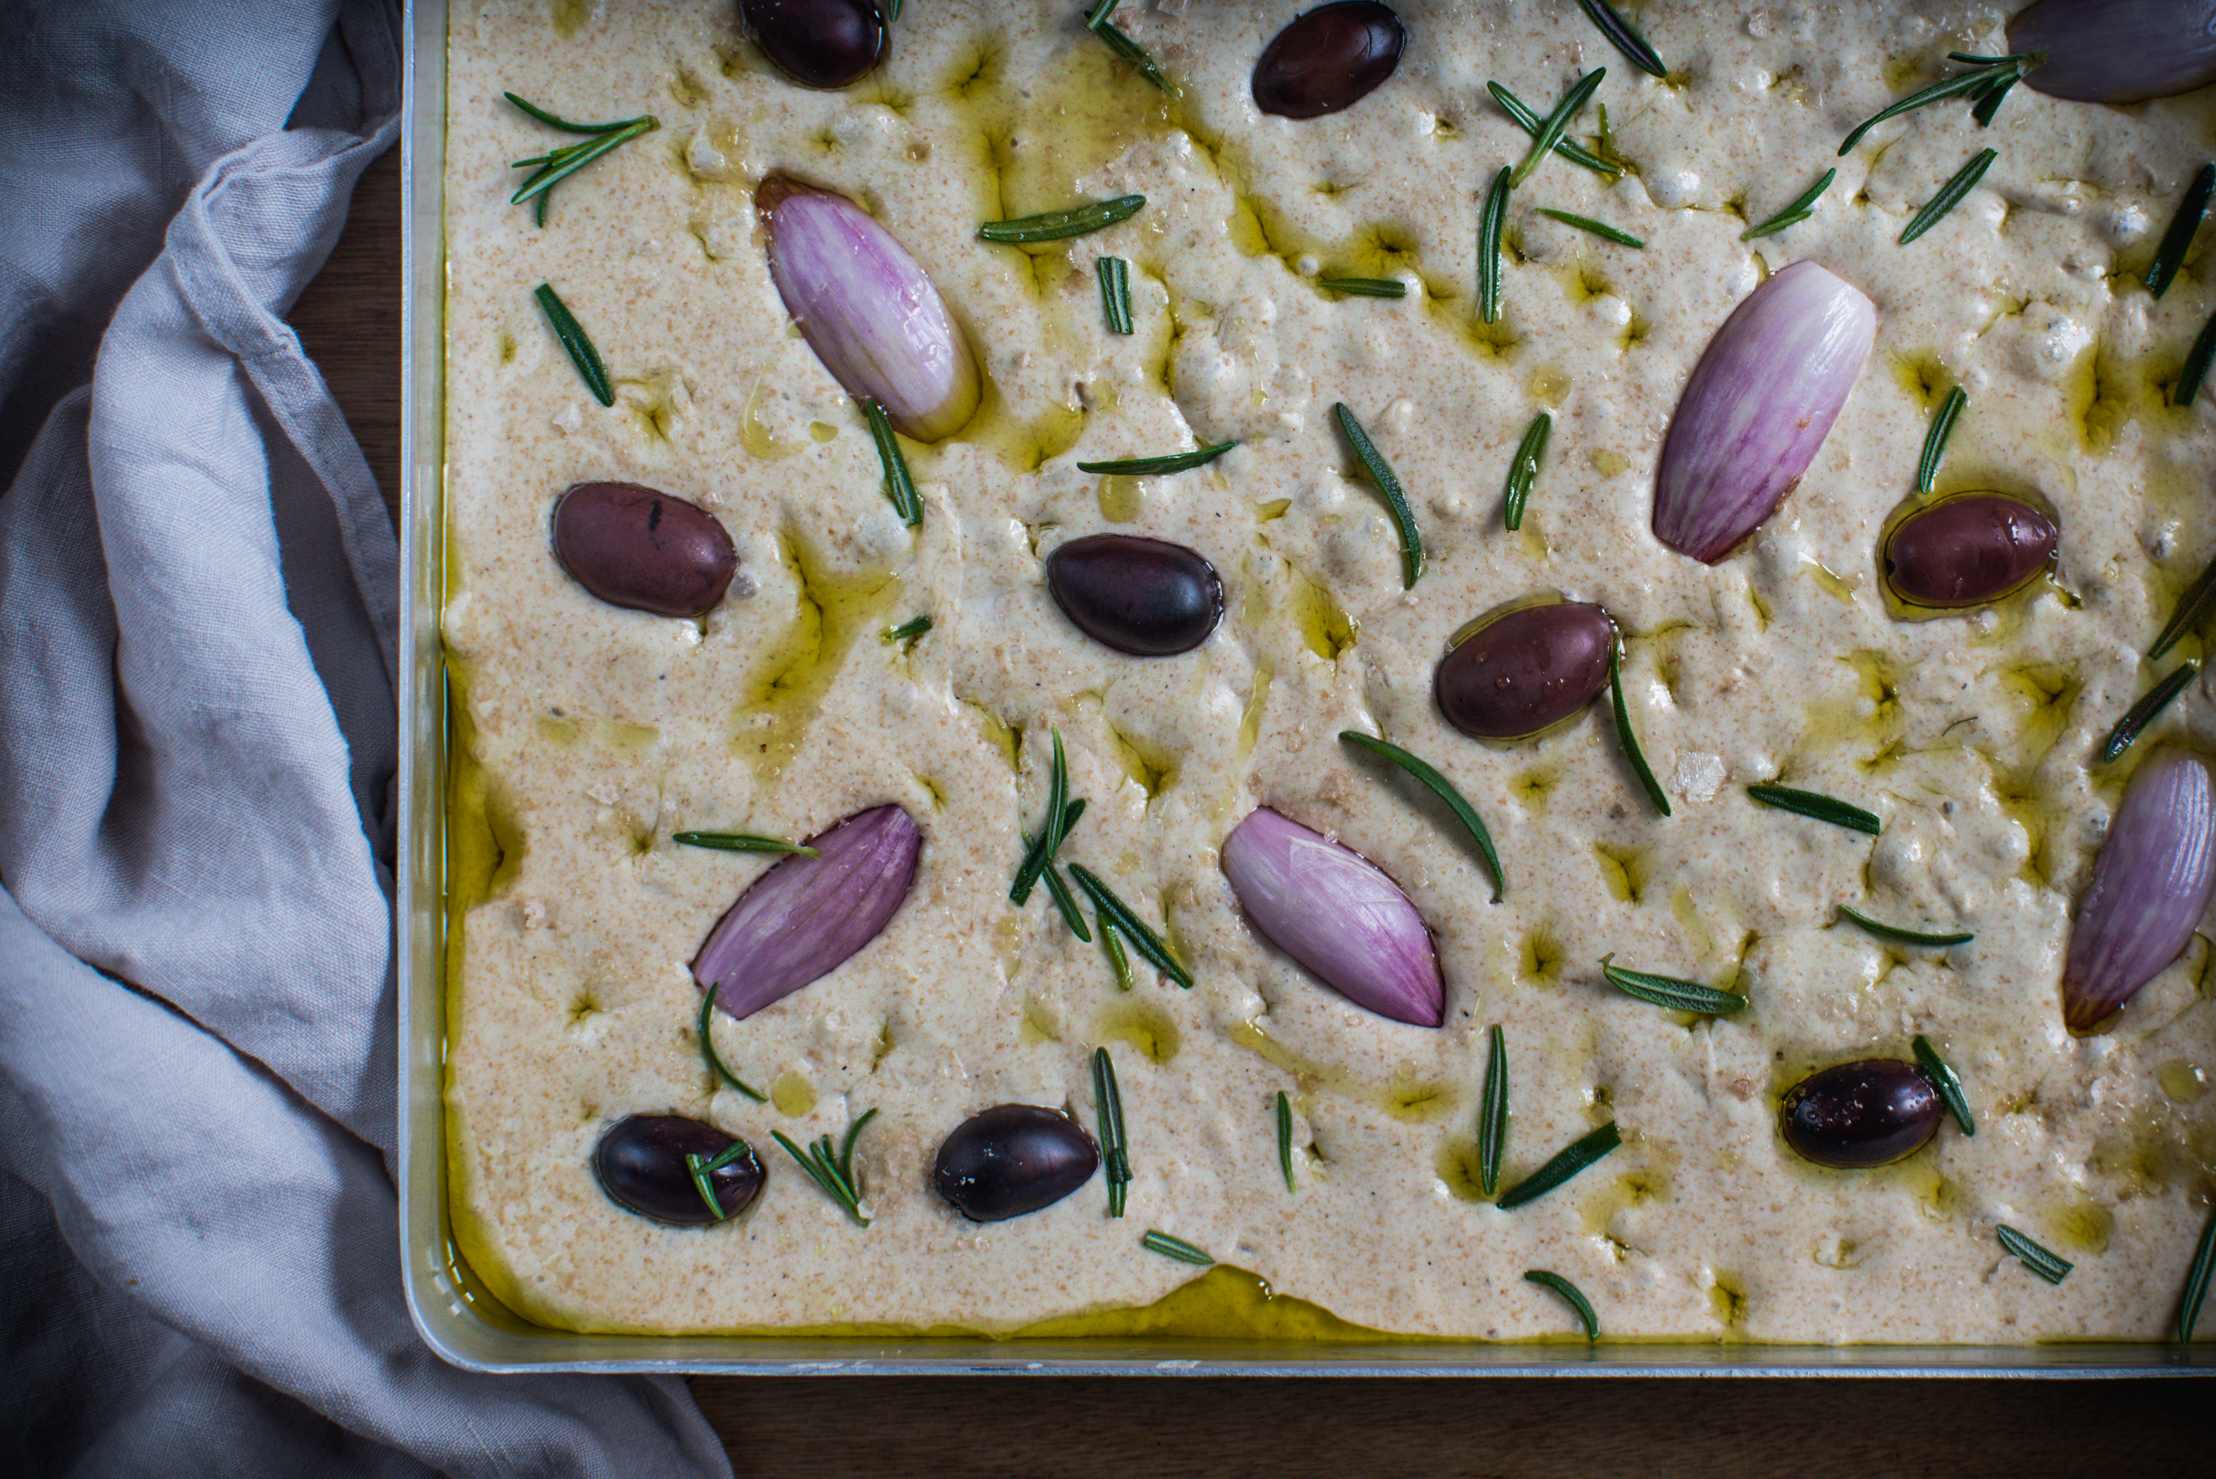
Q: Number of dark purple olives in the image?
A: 9